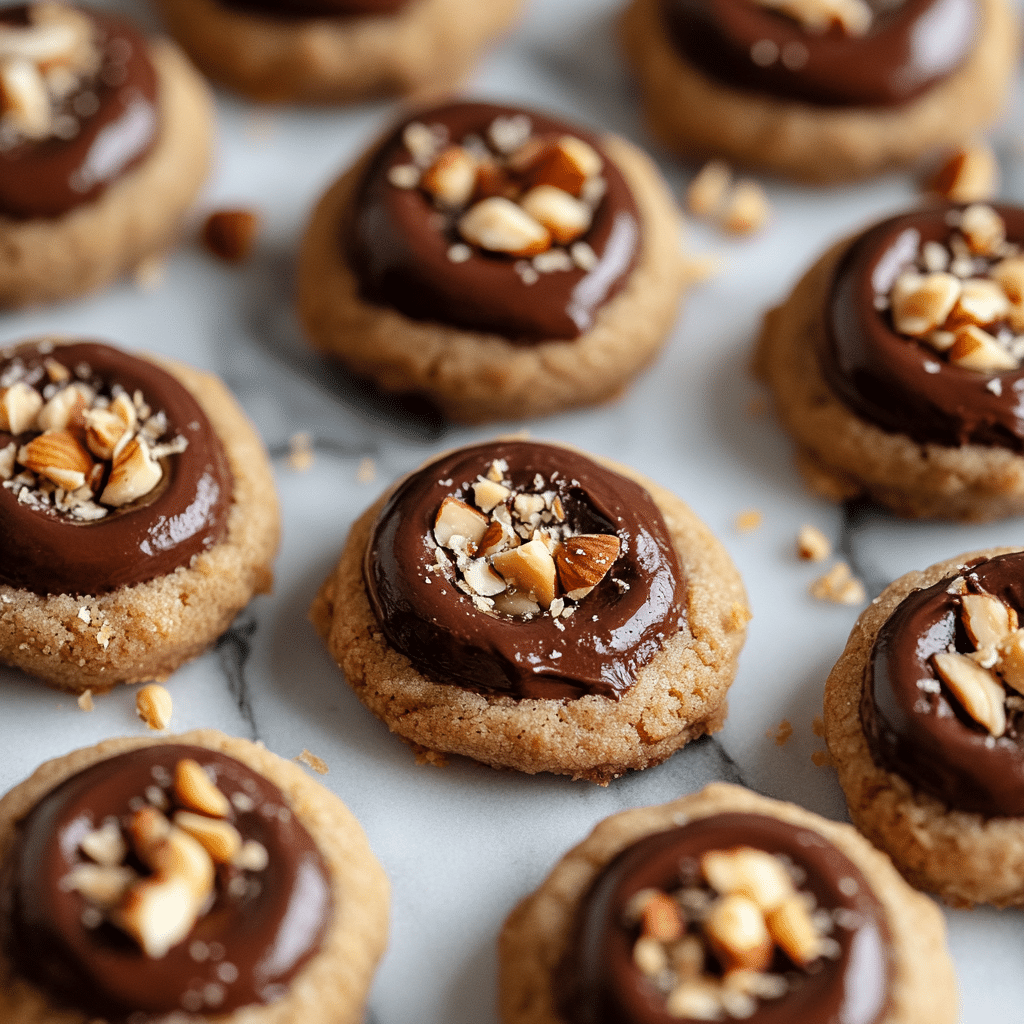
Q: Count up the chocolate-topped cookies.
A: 10